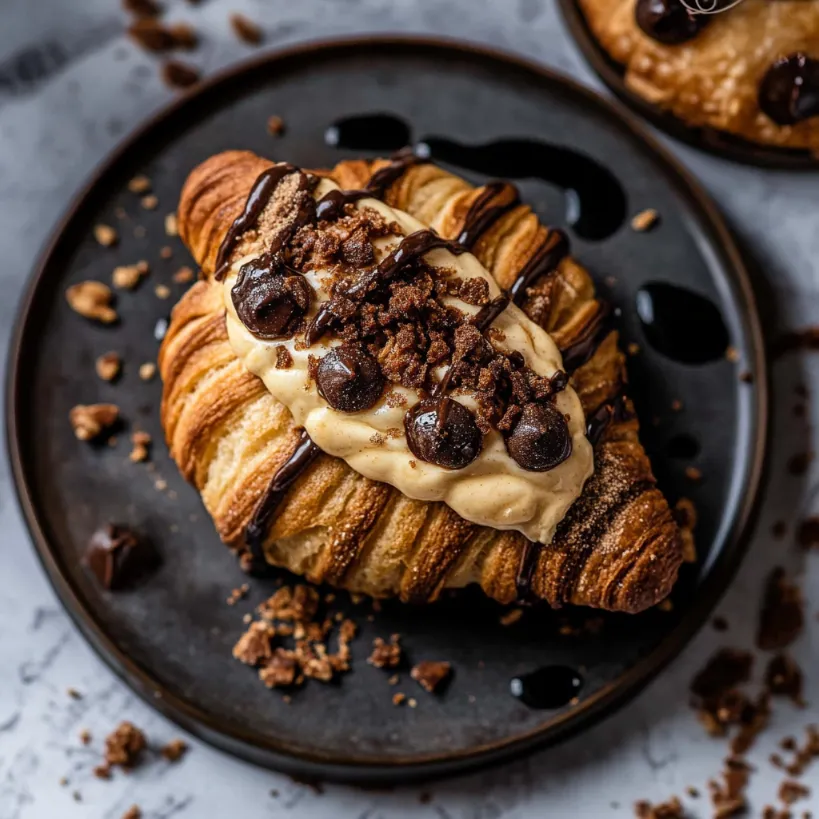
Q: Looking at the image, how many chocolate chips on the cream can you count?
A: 4